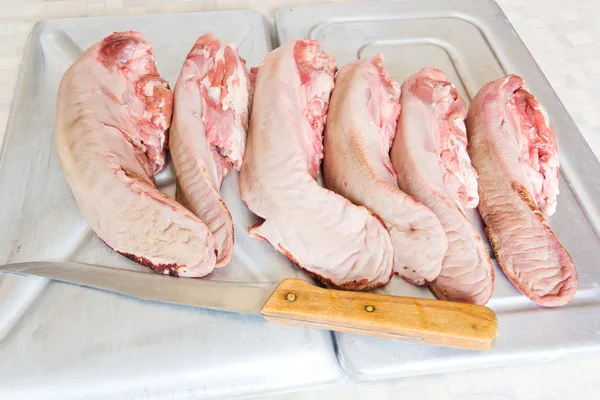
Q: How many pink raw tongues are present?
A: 6